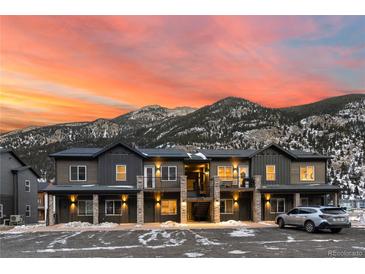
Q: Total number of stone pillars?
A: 8